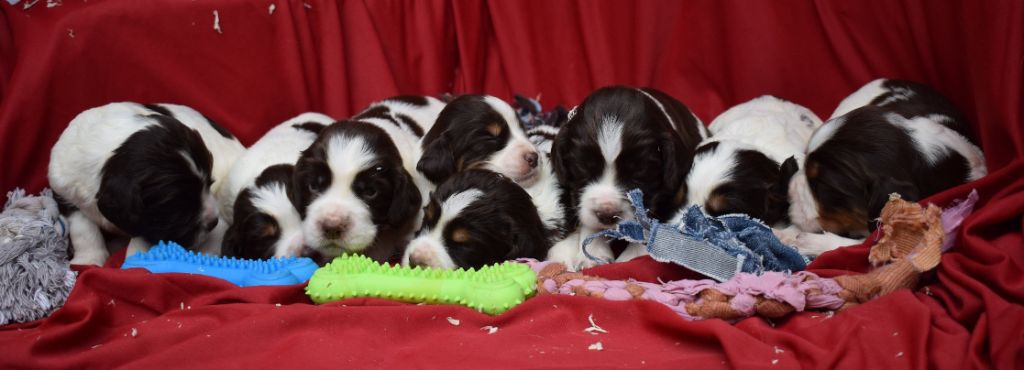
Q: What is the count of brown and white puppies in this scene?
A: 8